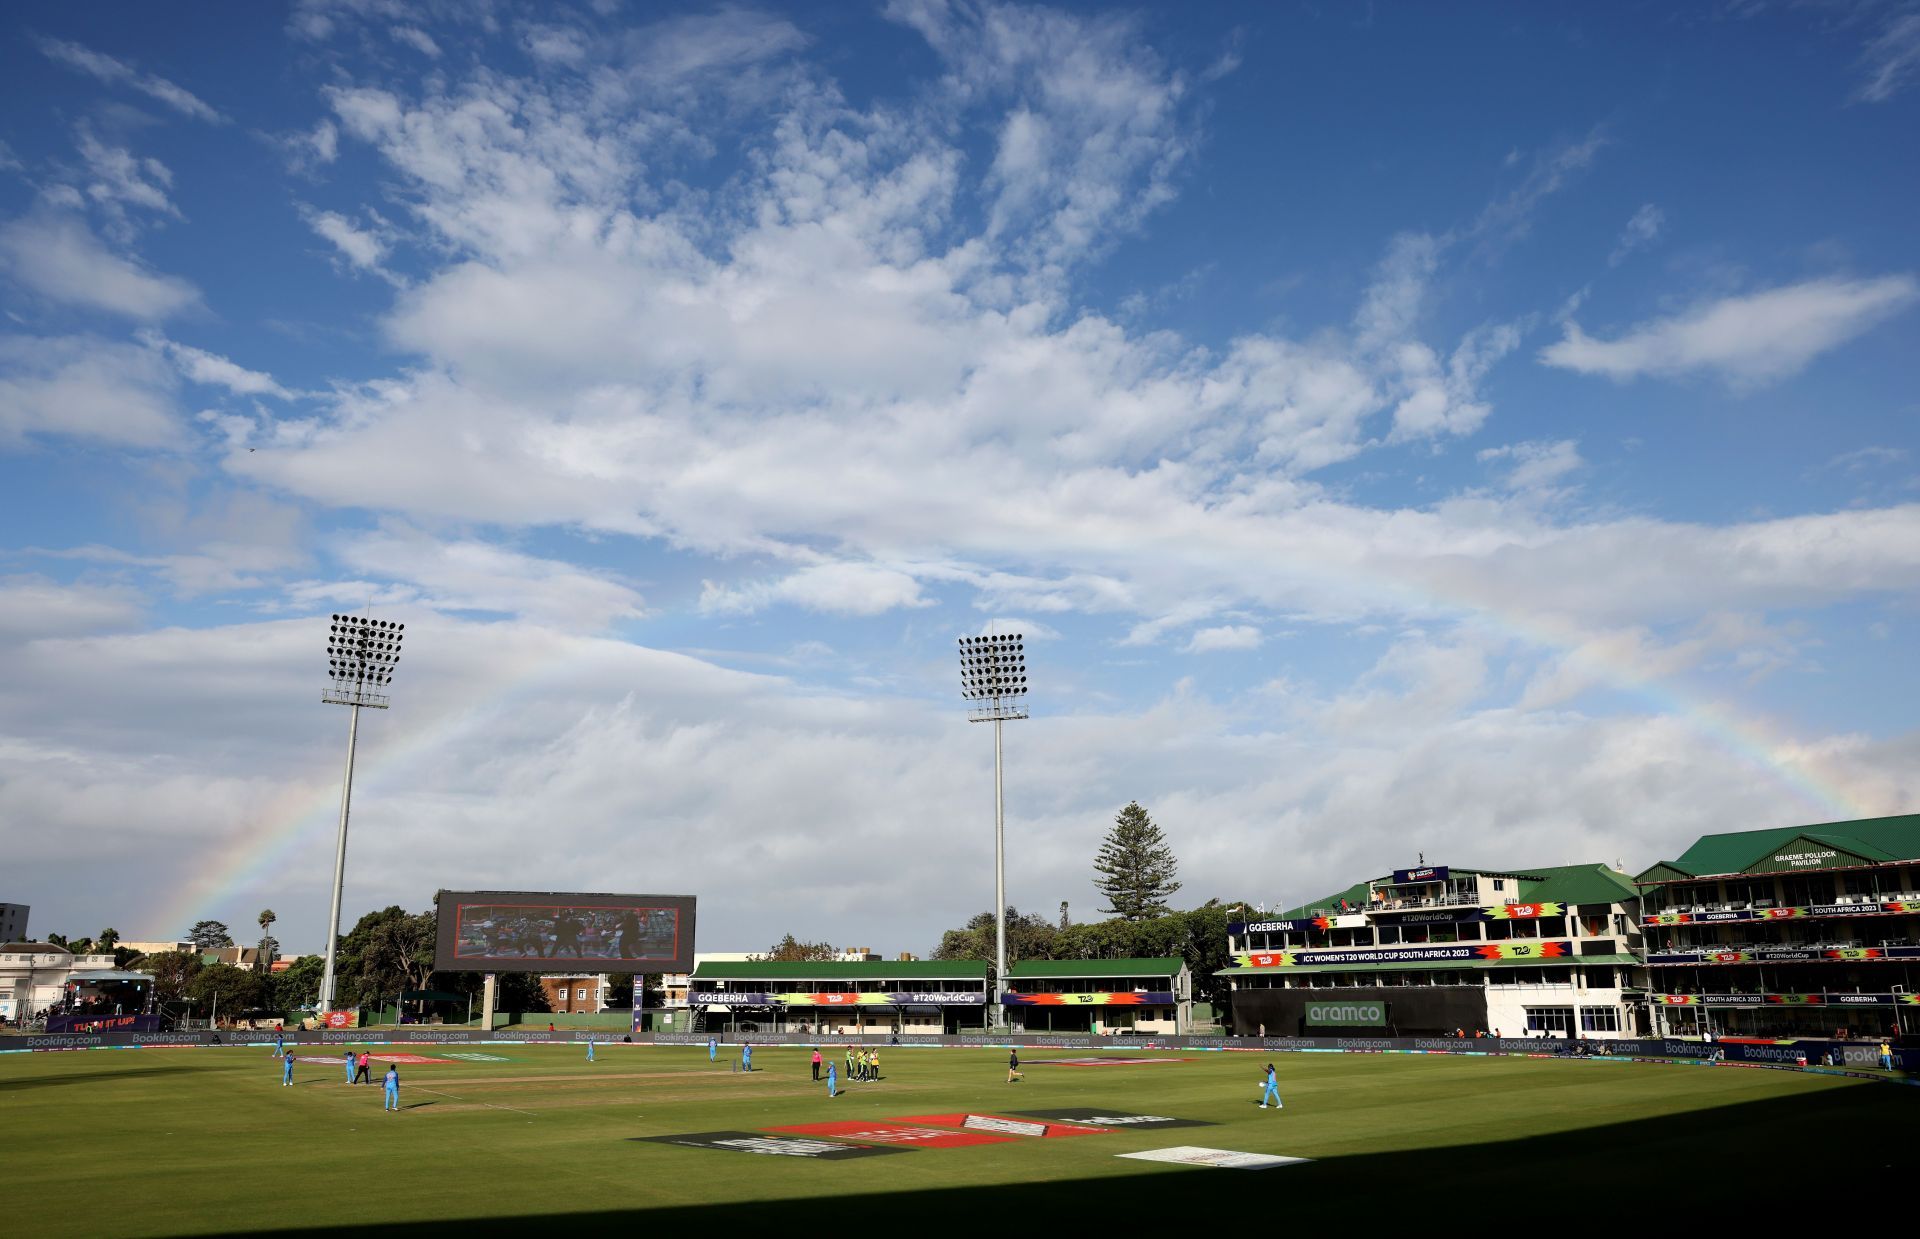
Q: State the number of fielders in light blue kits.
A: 9